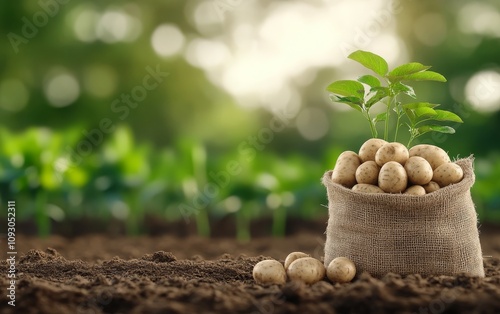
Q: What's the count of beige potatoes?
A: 15